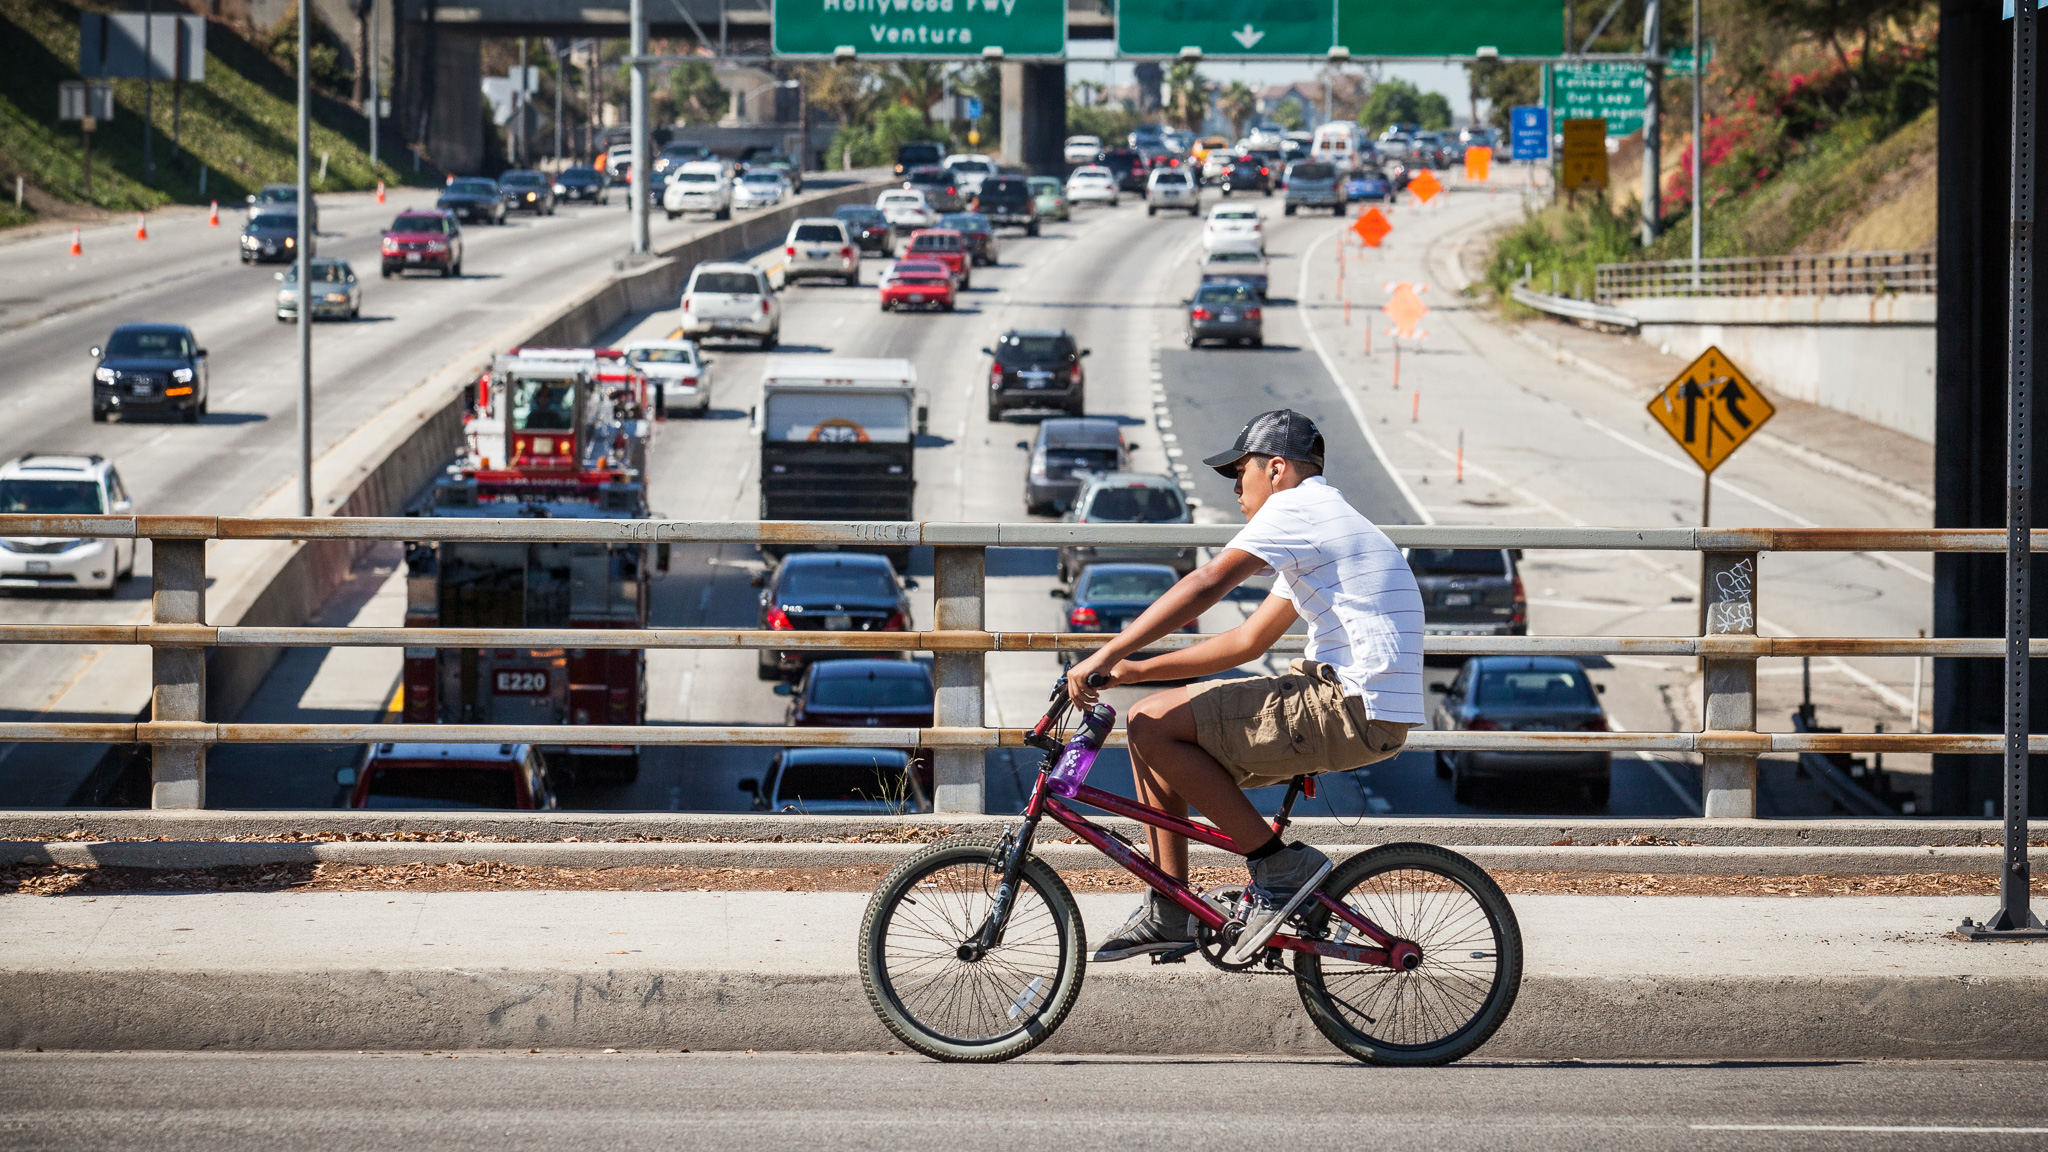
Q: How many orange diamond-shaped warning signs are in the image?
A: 3